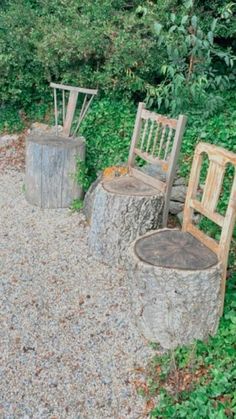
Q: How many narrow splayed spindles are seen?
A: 4